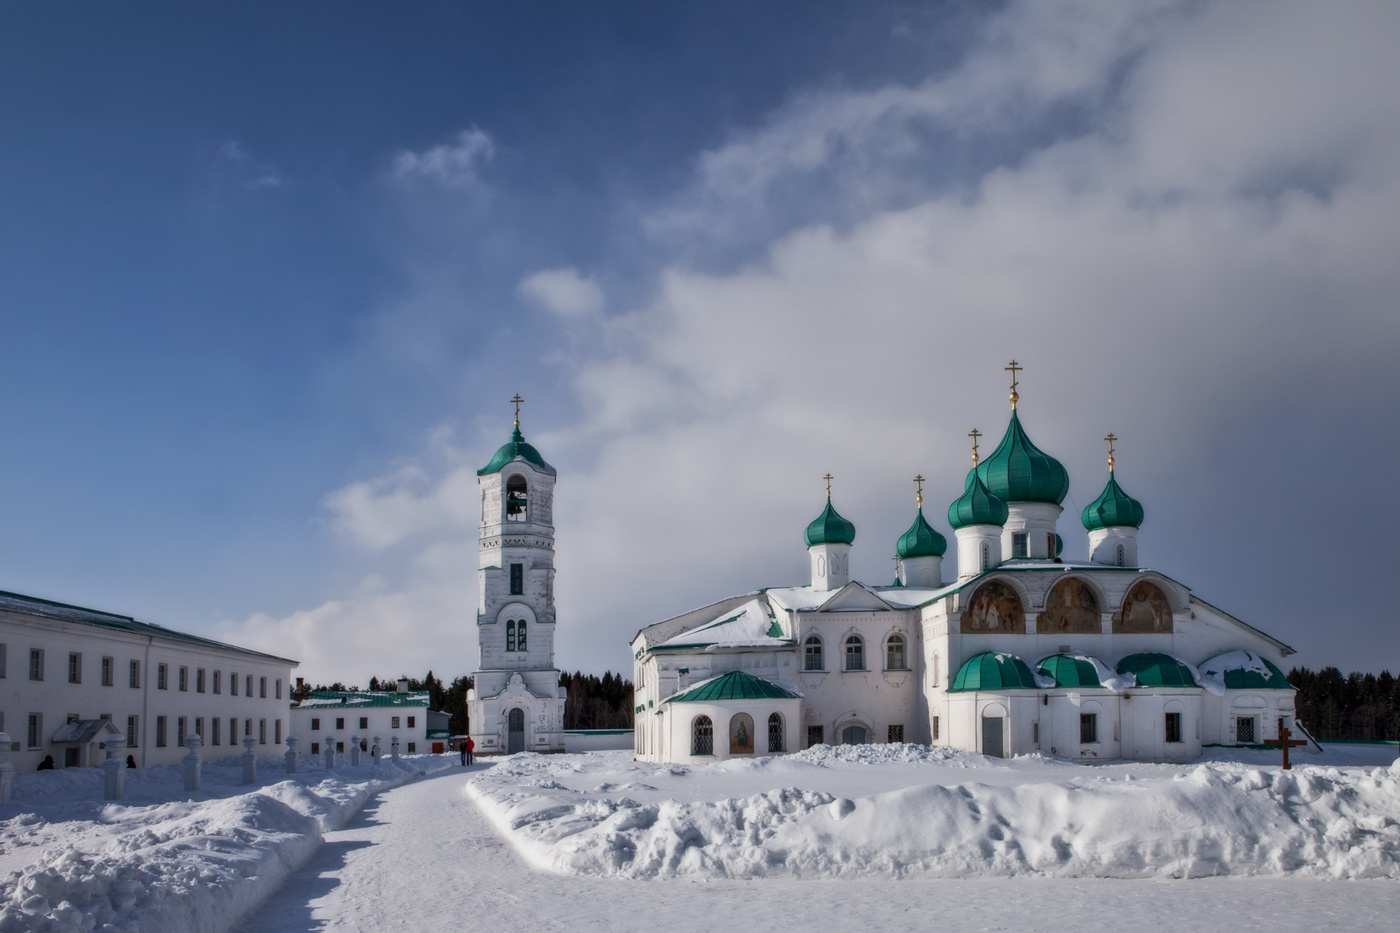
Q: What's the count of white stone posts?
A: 9